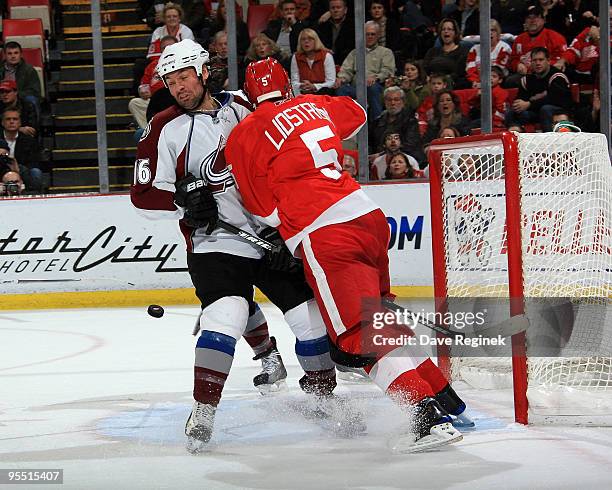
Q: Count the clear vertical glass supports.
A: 5